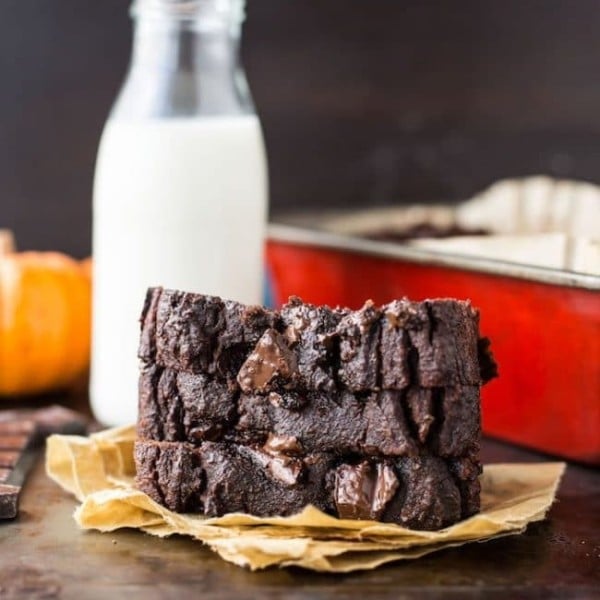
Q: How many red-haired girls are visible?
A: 0